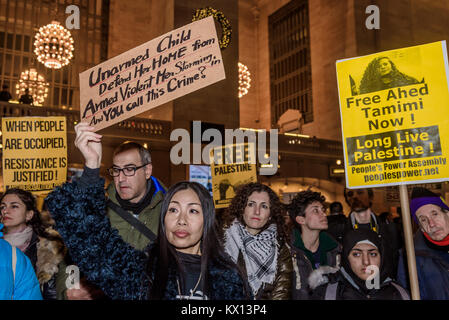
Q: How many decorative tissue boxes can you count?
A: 0